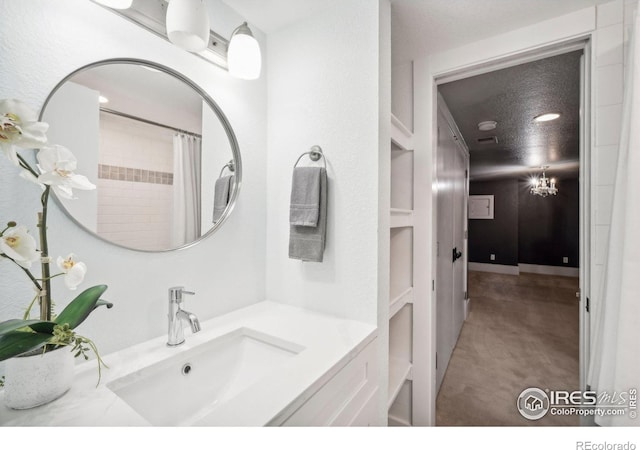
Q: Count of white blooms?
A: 4